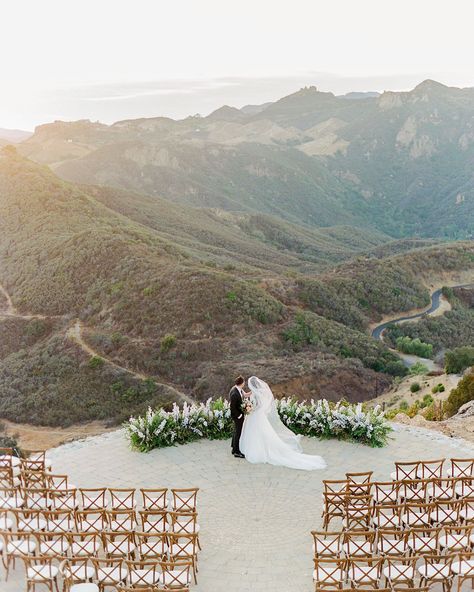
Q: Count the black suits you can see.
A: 1